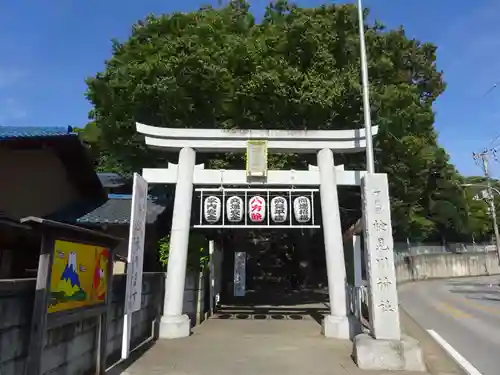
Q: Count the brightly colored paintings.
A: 1